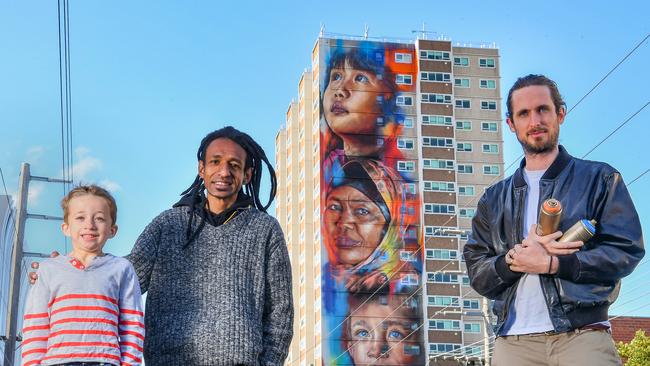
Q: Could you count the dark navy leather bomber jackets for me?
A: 1